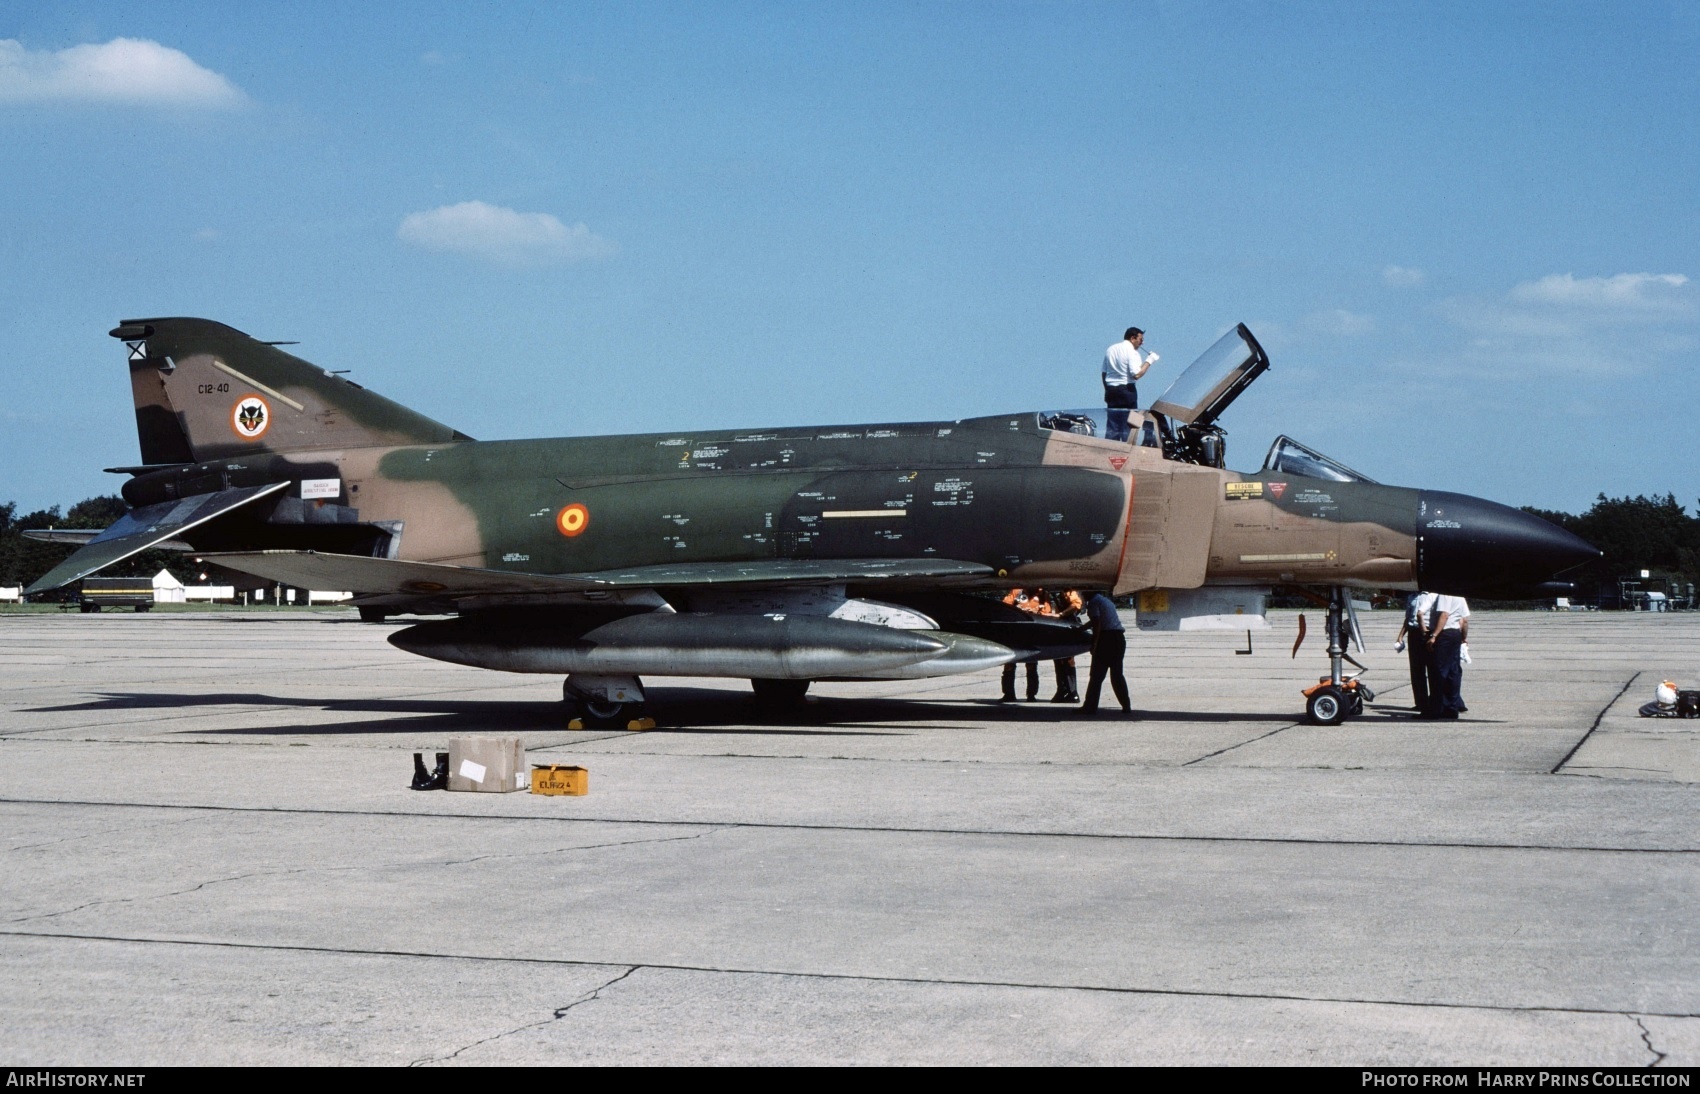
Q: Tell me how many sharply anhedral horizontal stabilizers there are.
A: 2